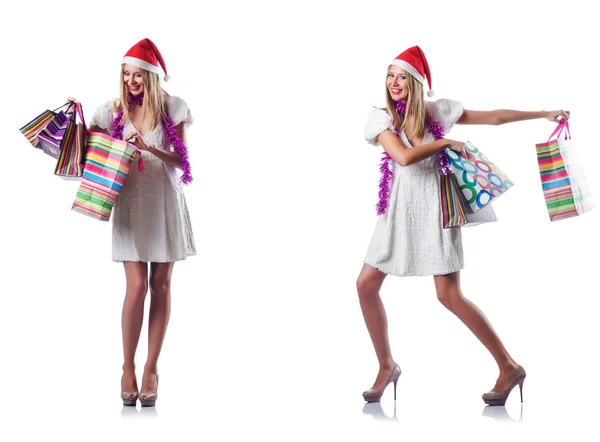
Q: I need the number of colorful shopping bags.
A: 7